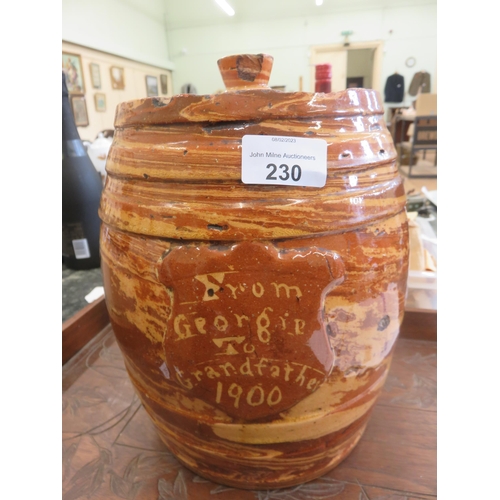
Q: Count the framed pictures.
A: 7